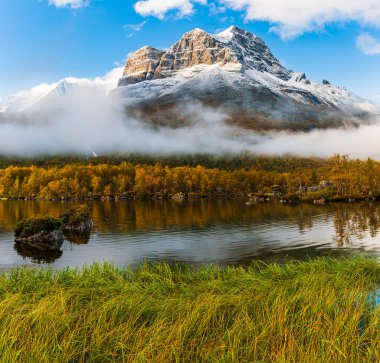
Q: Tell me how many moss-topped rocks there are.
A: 2